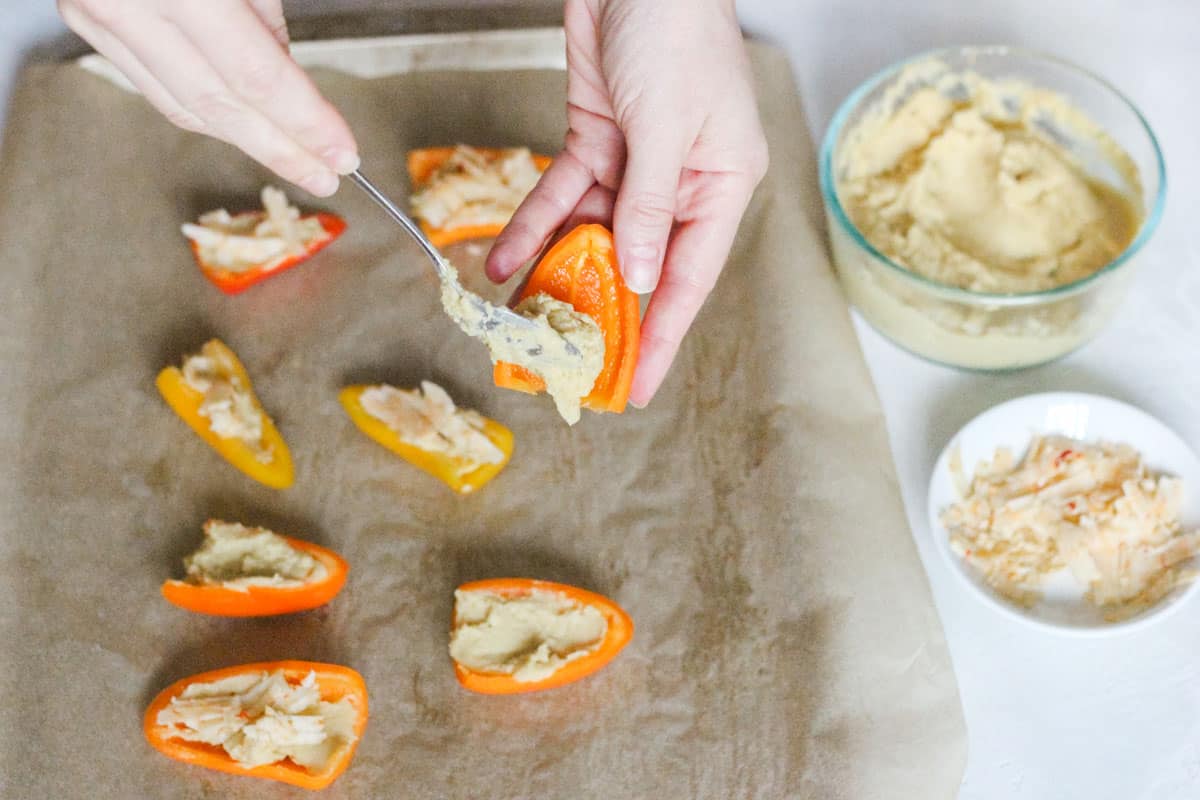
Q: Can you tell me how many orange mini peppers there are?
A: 5